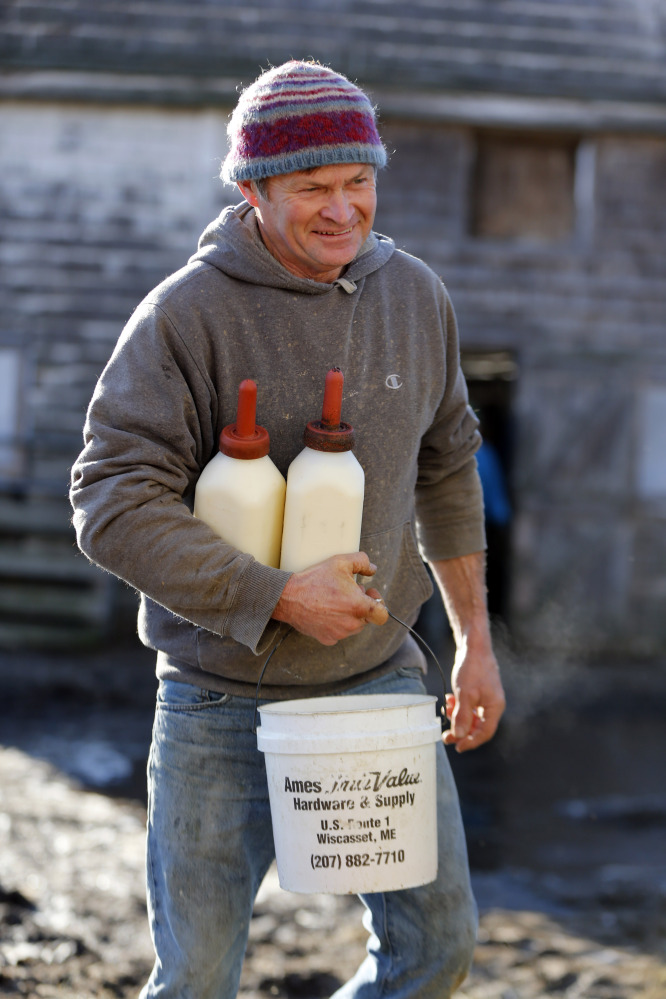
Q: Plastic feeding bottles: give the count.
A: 2